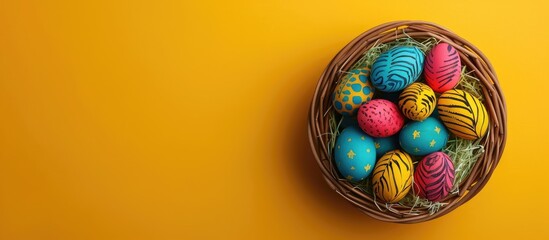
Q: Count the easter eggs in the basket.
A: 11